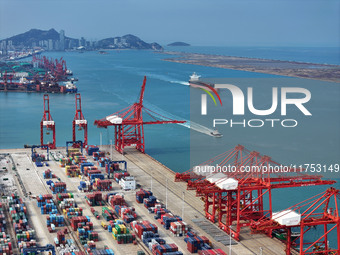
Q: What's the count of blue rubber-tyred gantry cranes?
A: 4